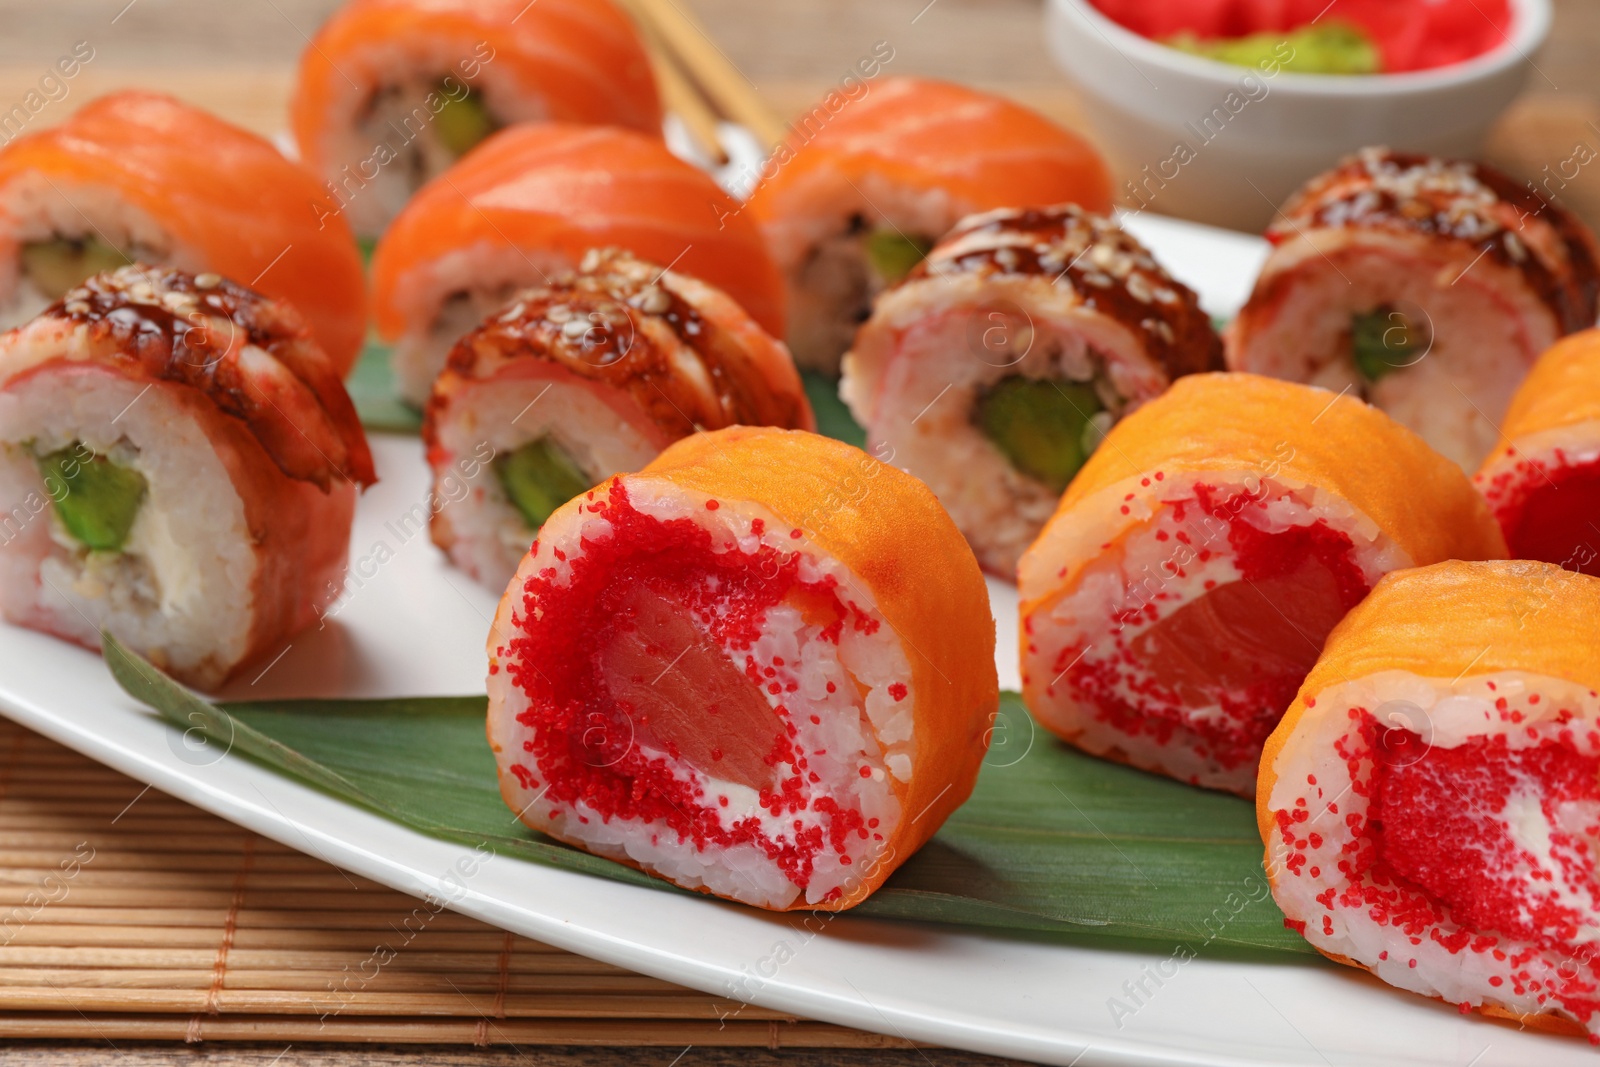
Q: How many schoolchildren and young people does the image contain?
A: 0